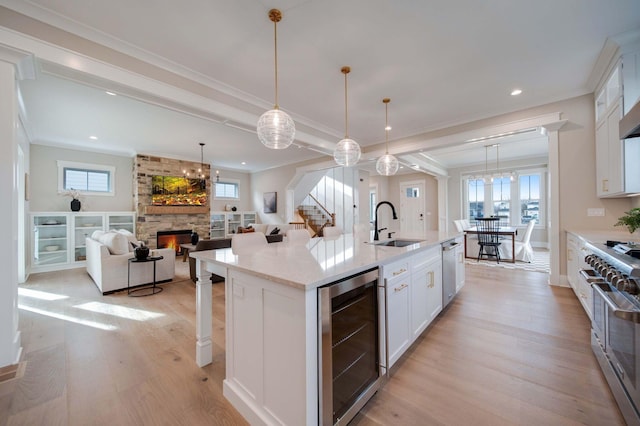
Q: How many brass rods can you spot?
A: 3